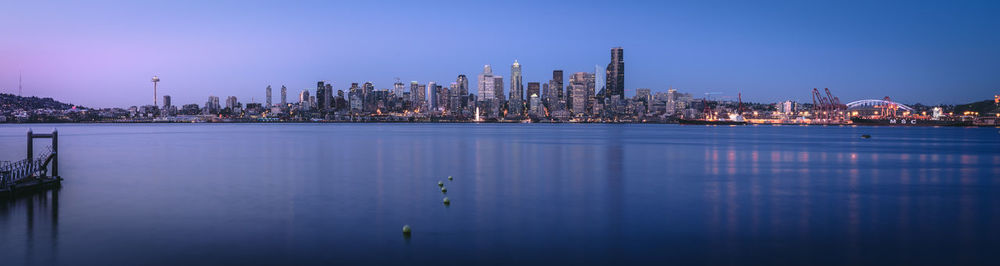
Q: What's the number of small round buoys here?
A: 5